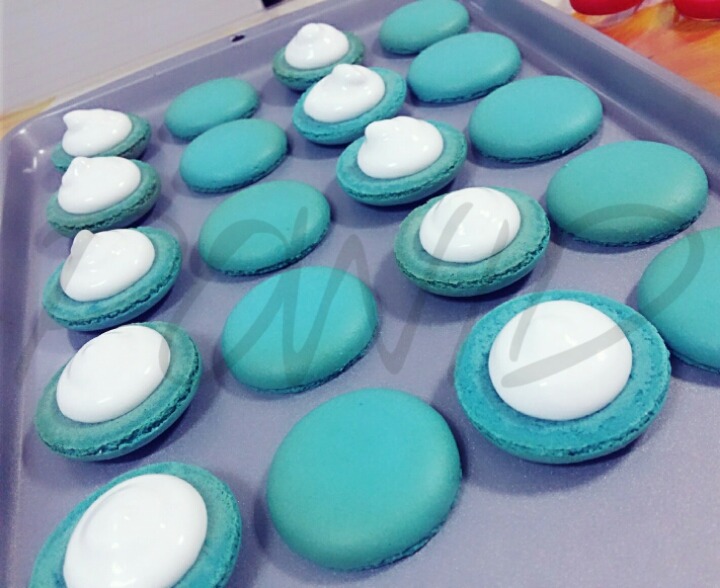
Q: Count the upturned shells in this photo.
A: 10